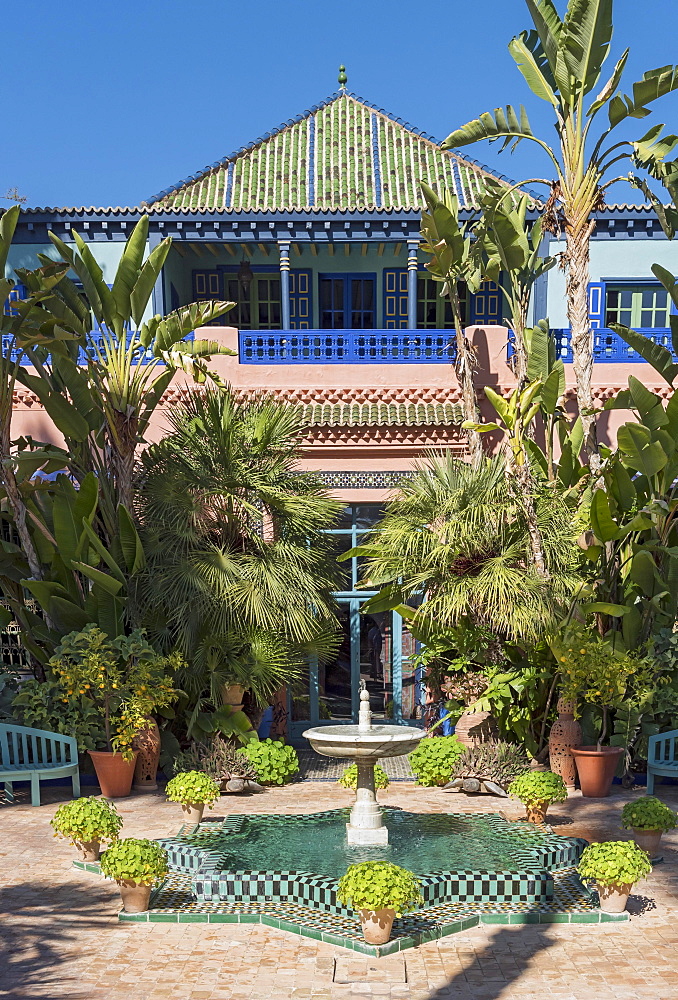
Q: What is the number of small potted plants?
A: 8